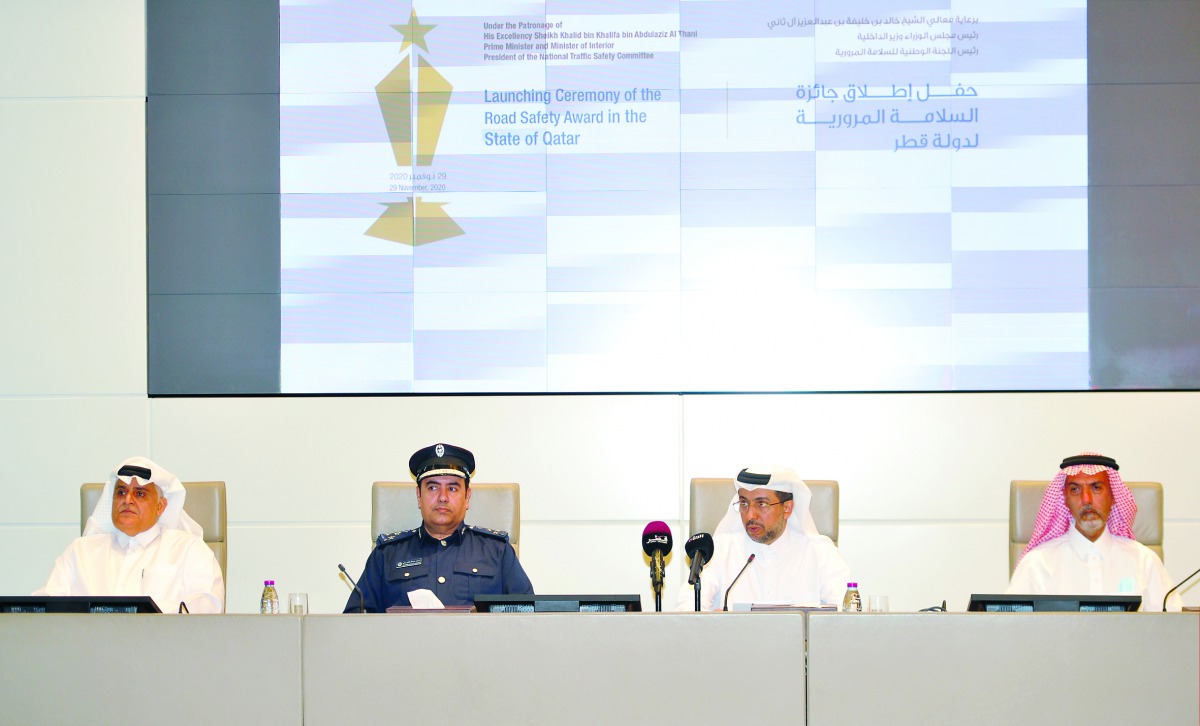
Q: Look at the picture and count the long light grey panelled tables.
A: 1